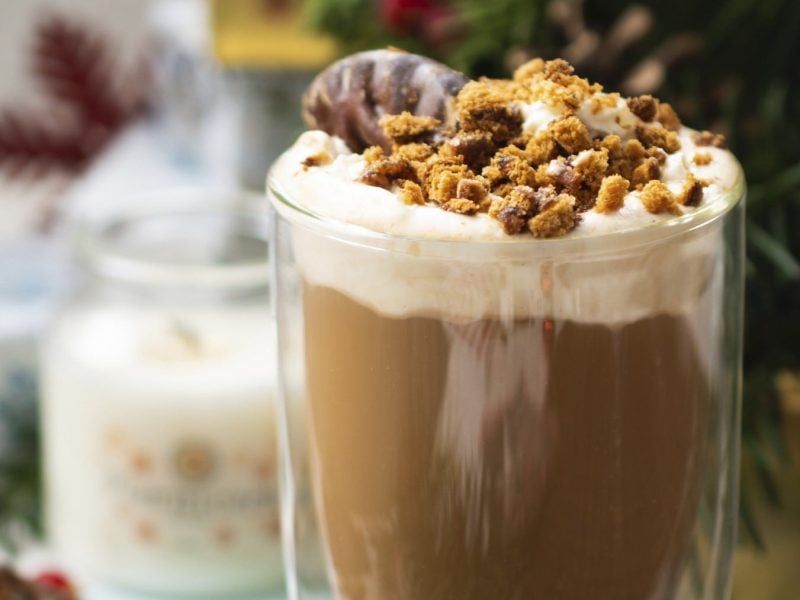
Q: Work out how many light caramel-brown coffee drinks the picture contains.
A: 1